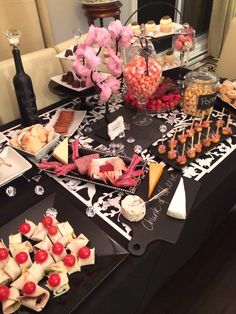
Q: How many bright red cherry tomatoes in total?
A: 12